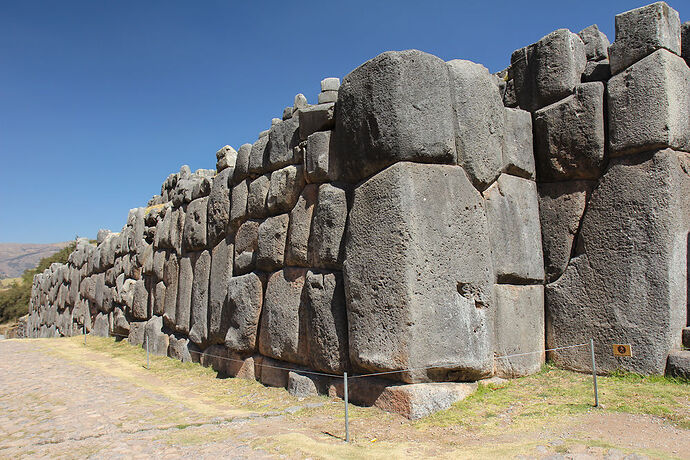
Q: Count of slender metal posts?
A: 4